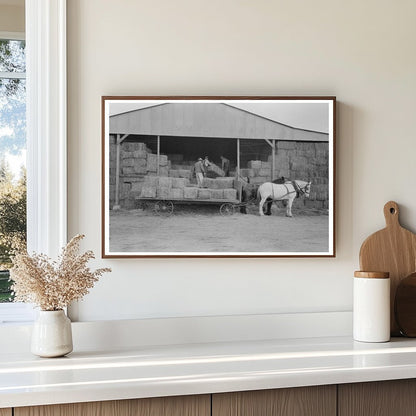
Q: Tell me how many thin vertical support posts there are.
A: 4